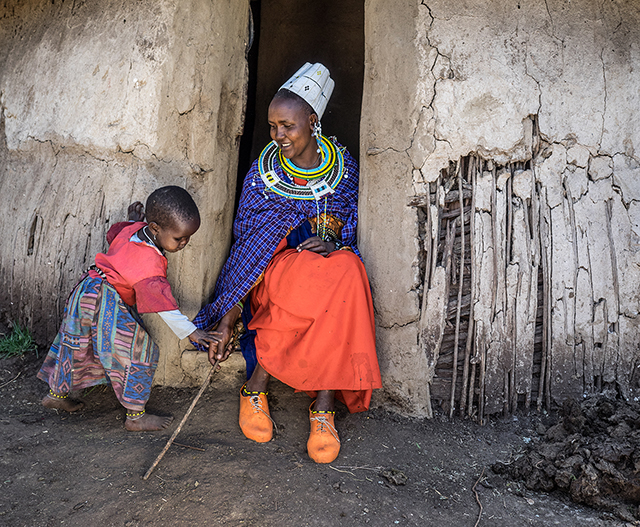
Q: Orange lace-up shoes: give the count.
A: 2